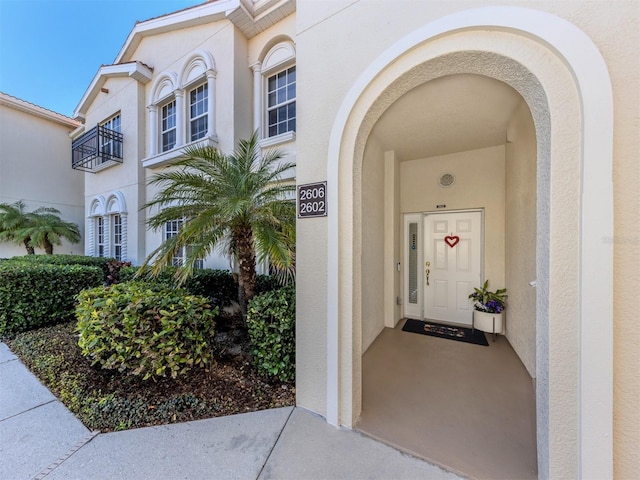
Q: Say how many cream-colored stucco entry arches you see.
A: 1